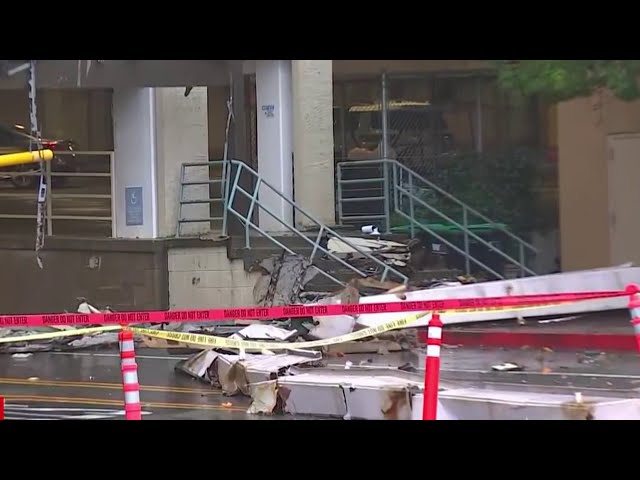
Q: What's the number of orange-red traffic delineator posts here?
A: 3